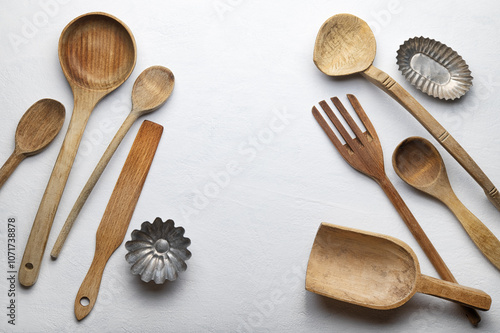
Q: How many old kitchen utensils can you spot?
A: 10